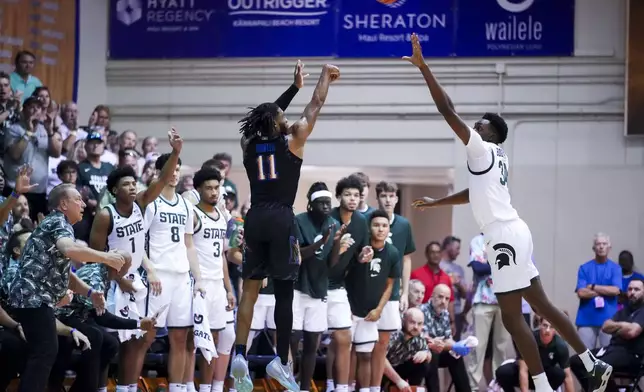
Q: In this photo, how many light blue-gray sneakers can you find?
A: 2